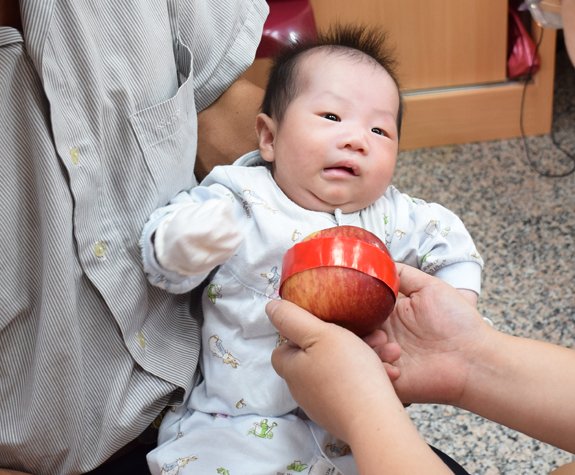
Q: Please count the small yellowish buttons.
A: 3